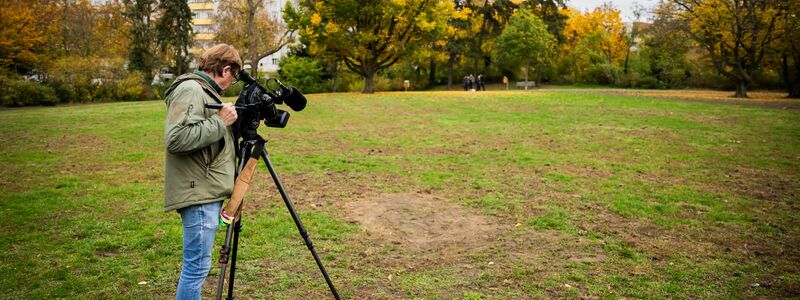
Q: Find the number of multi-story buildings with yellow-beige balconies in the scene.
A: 1